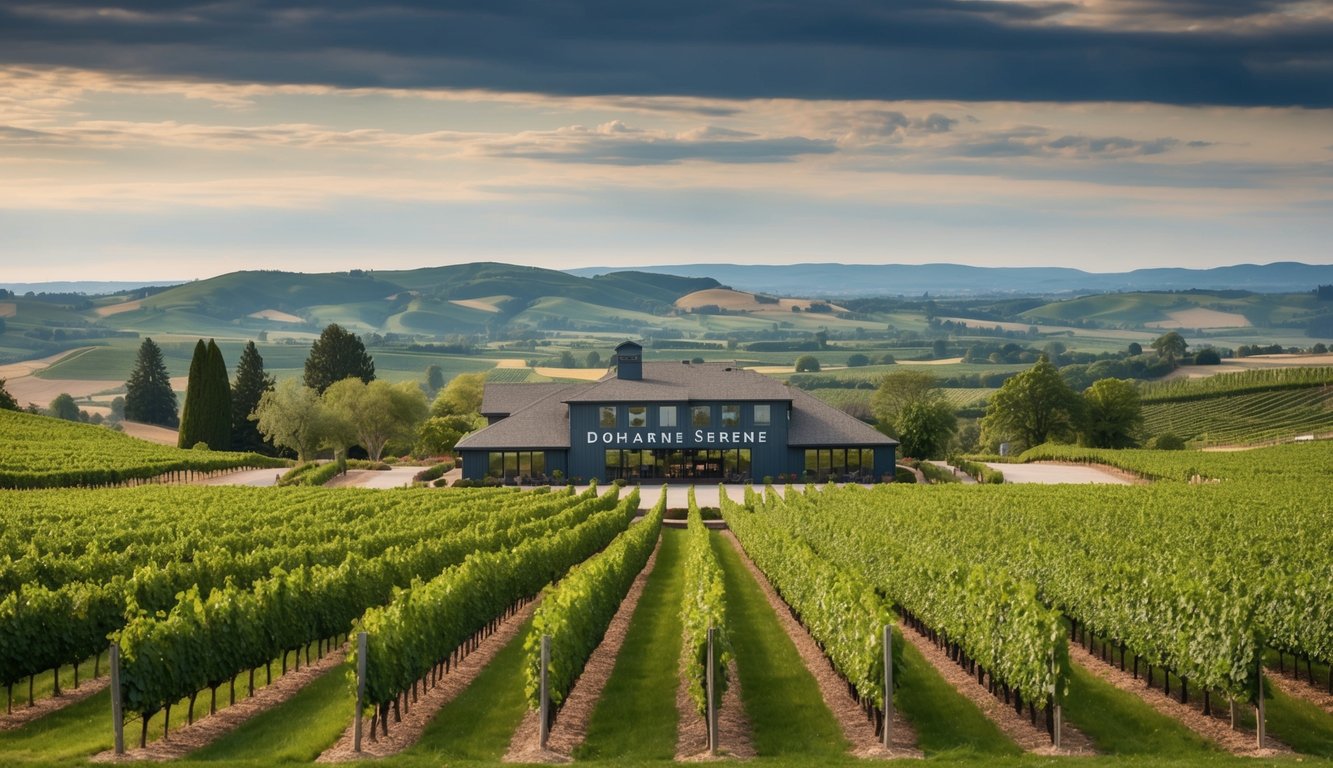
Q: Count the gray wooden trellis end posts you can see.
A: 7